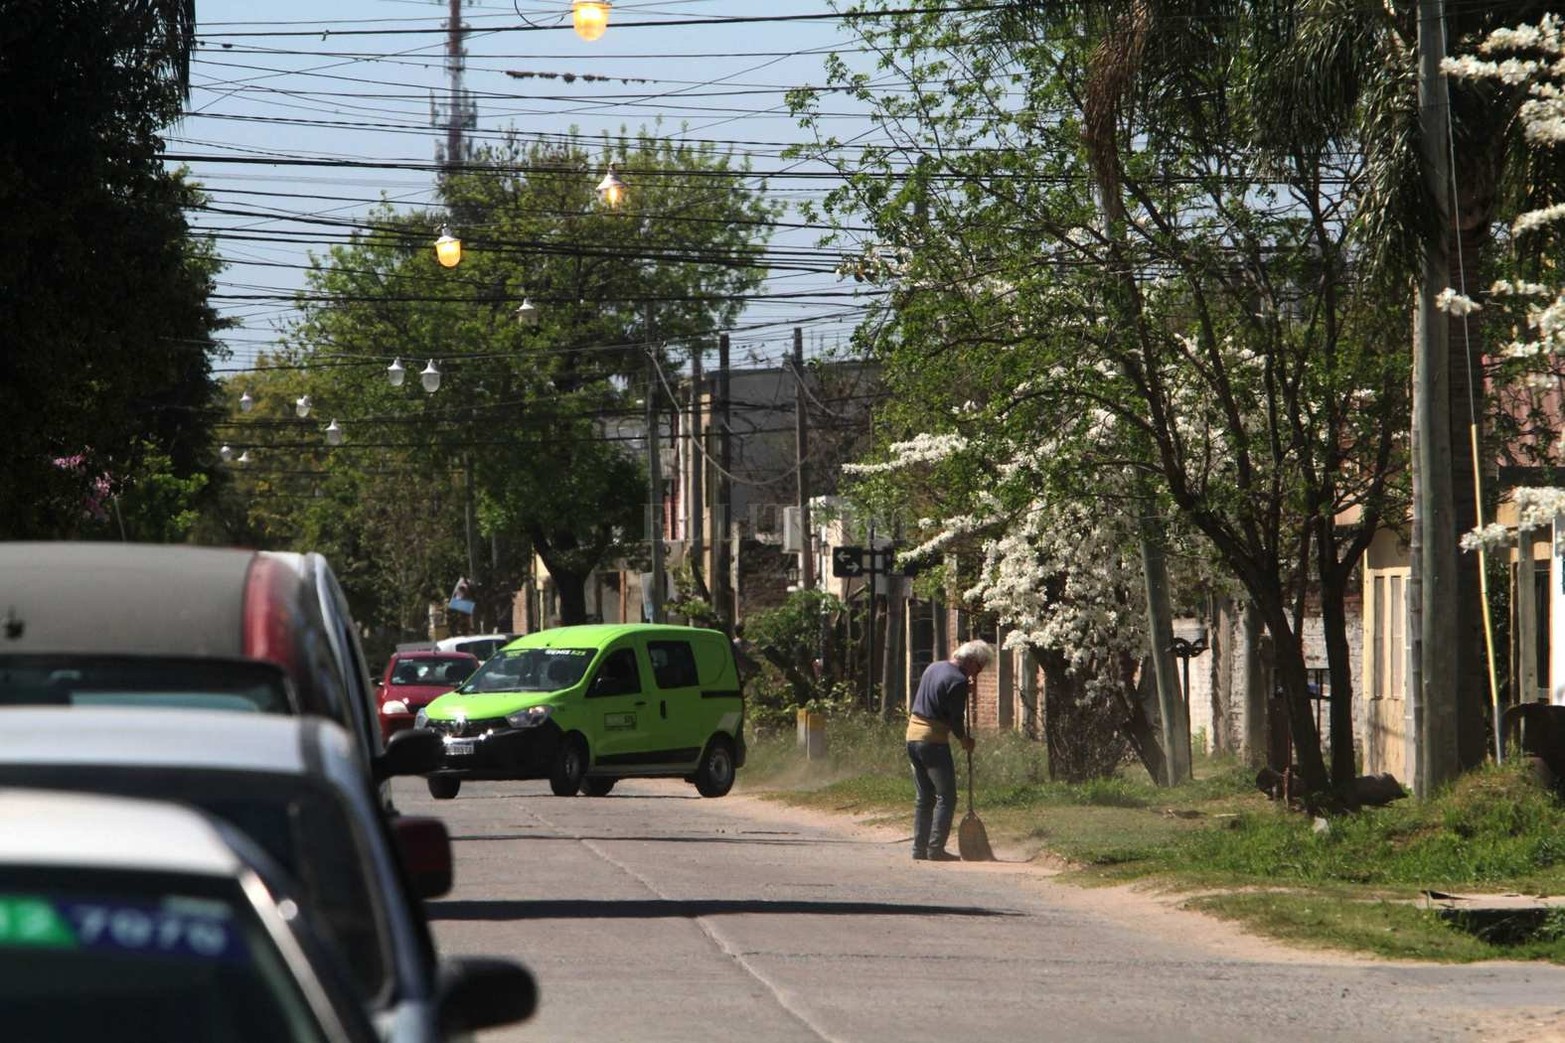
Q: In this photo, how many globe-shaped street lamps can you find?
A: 11